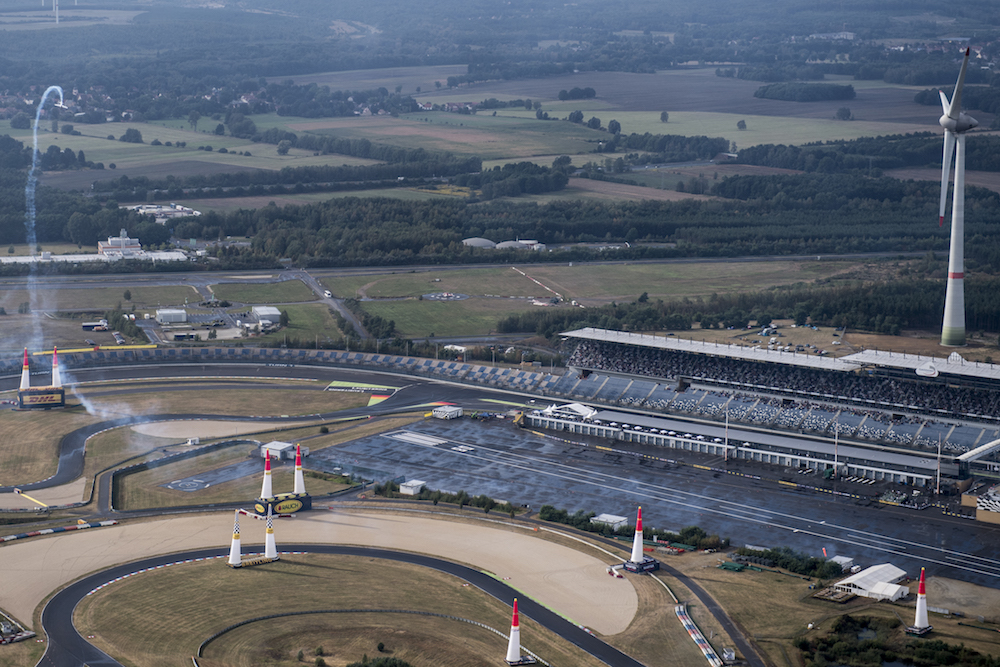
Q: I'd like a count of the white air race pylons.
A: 9